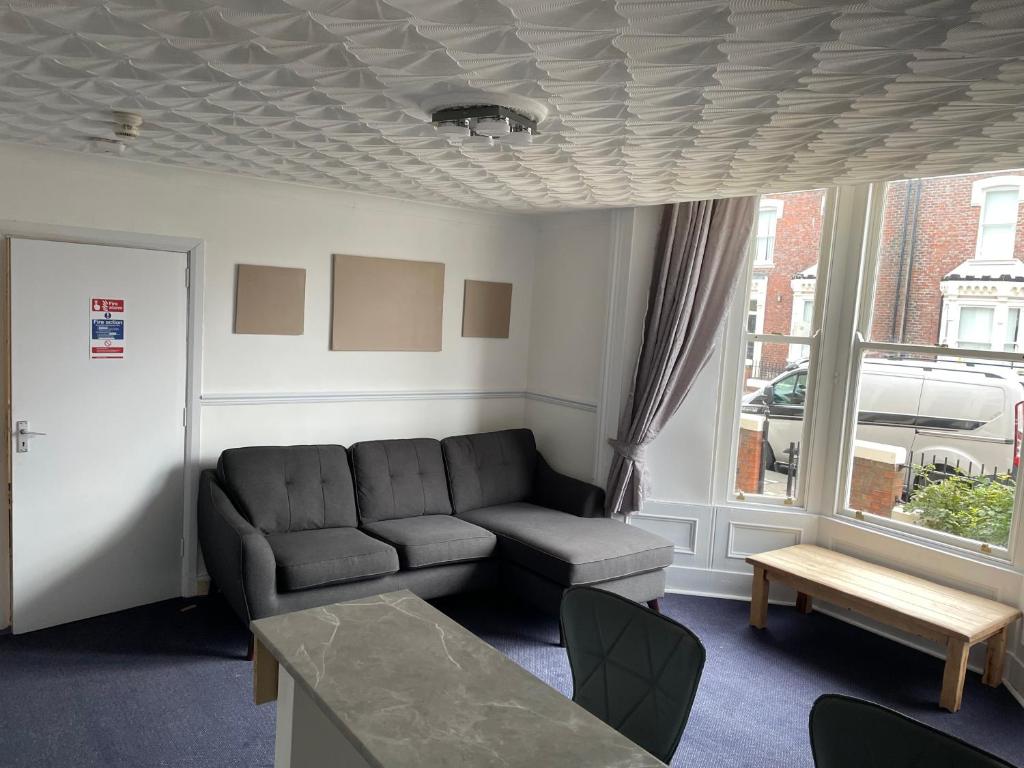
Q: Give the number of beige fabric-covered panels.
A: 3